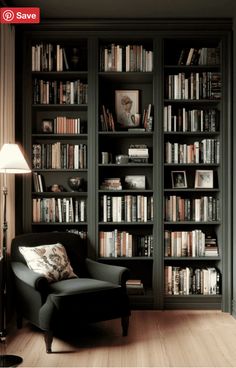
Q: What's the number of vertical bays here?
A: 3